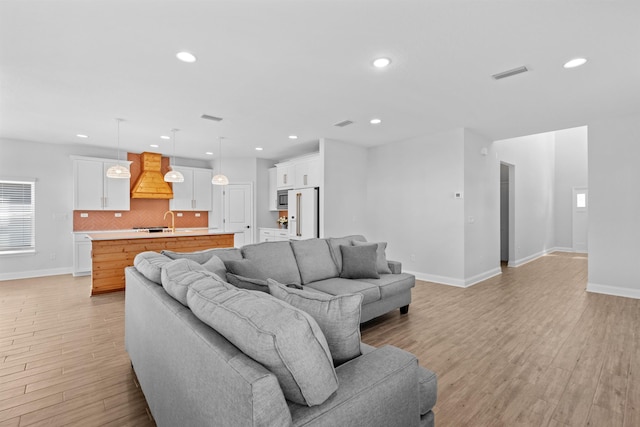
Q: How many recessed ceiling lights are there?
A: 10